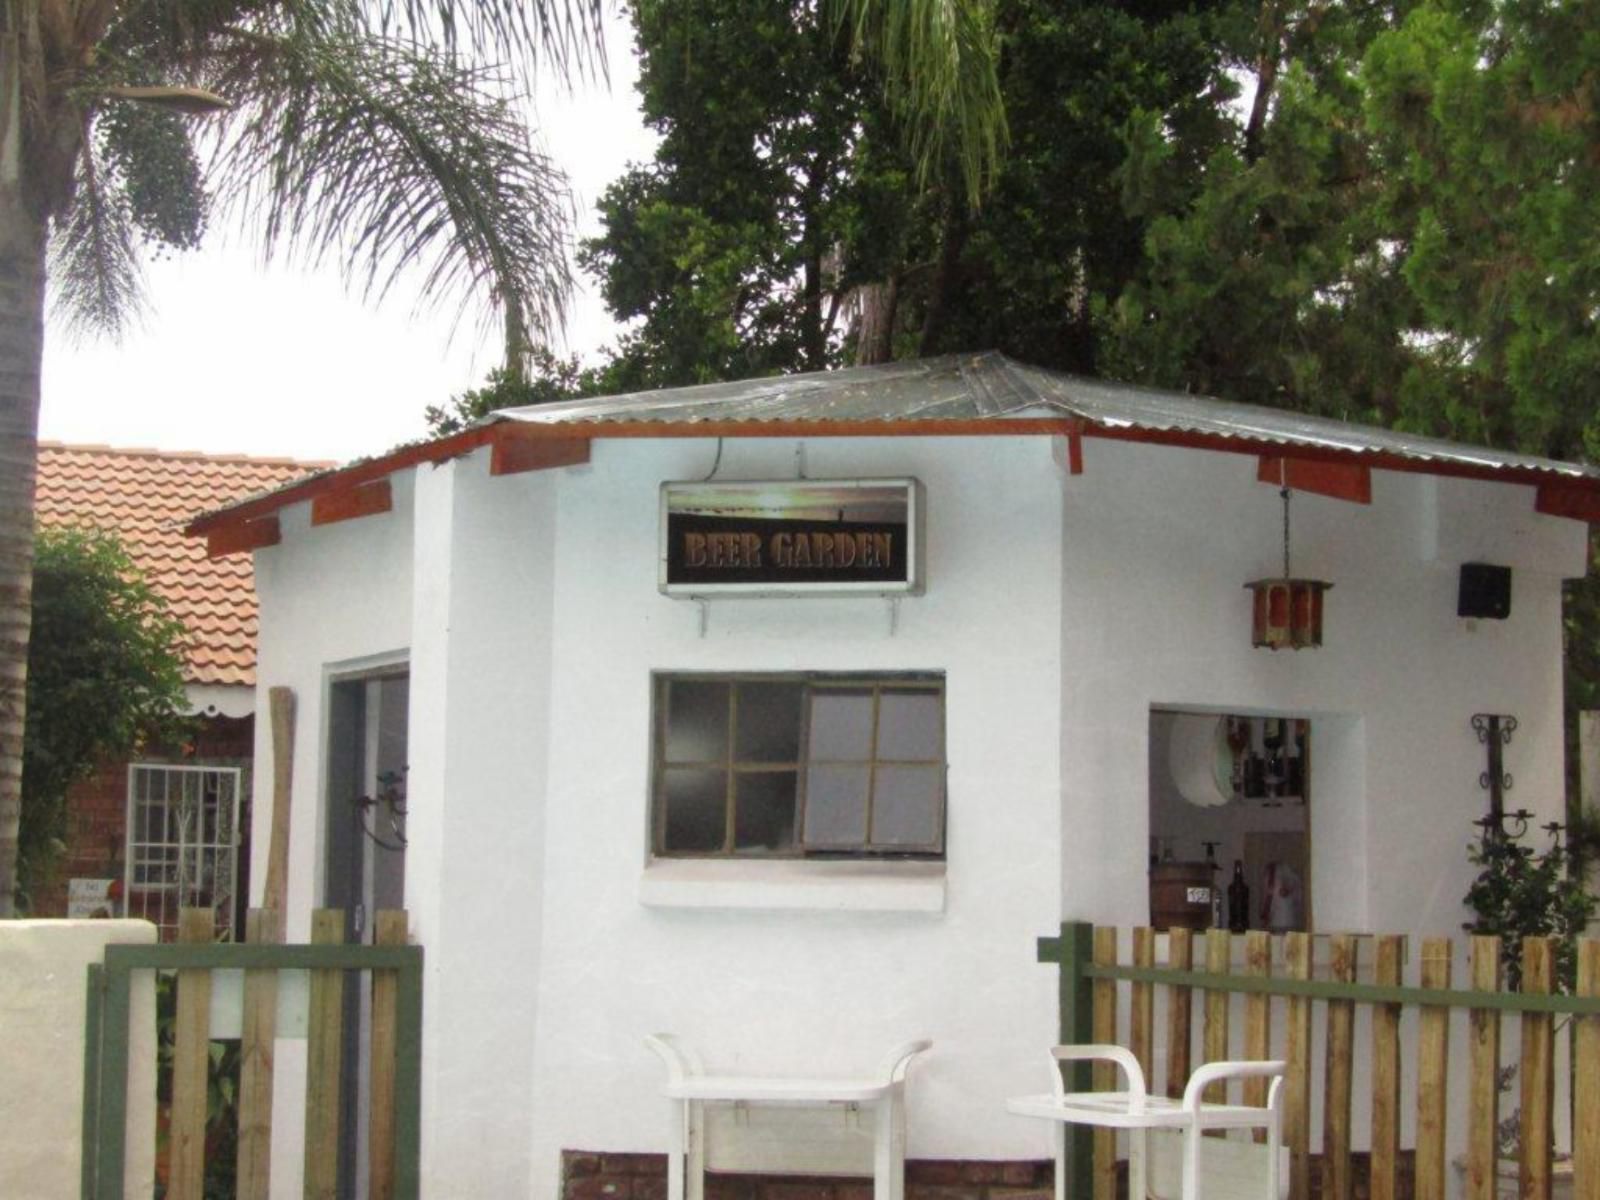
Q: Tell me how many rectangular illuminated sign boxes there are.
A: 1